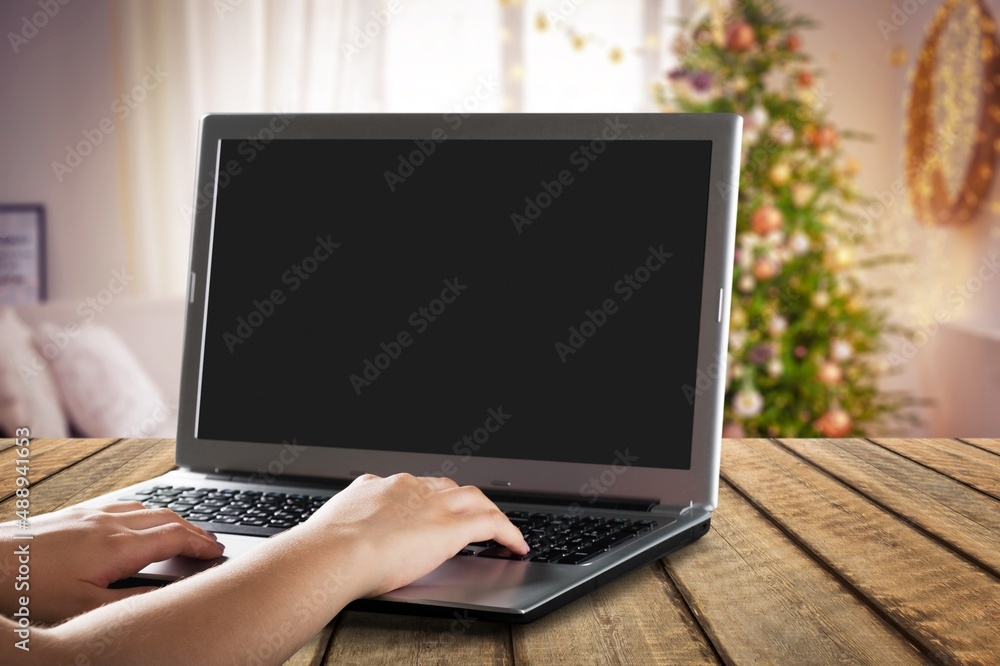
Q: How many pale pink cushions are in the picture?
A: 2